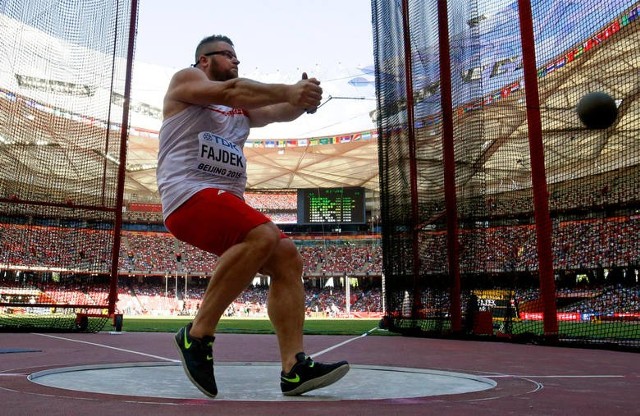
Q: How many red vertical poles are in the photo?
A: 4